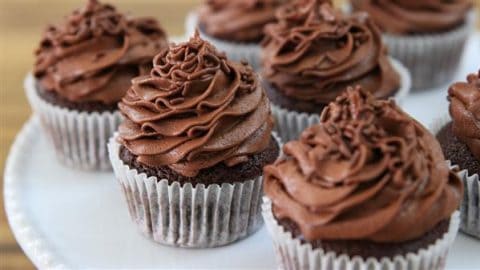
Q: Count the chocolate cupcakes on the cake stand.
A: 7